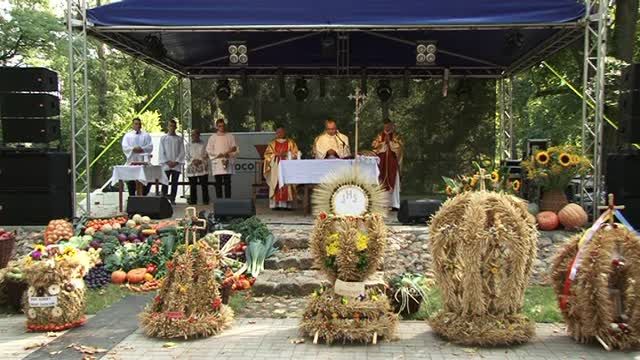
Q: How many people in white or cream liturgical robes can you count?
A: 5